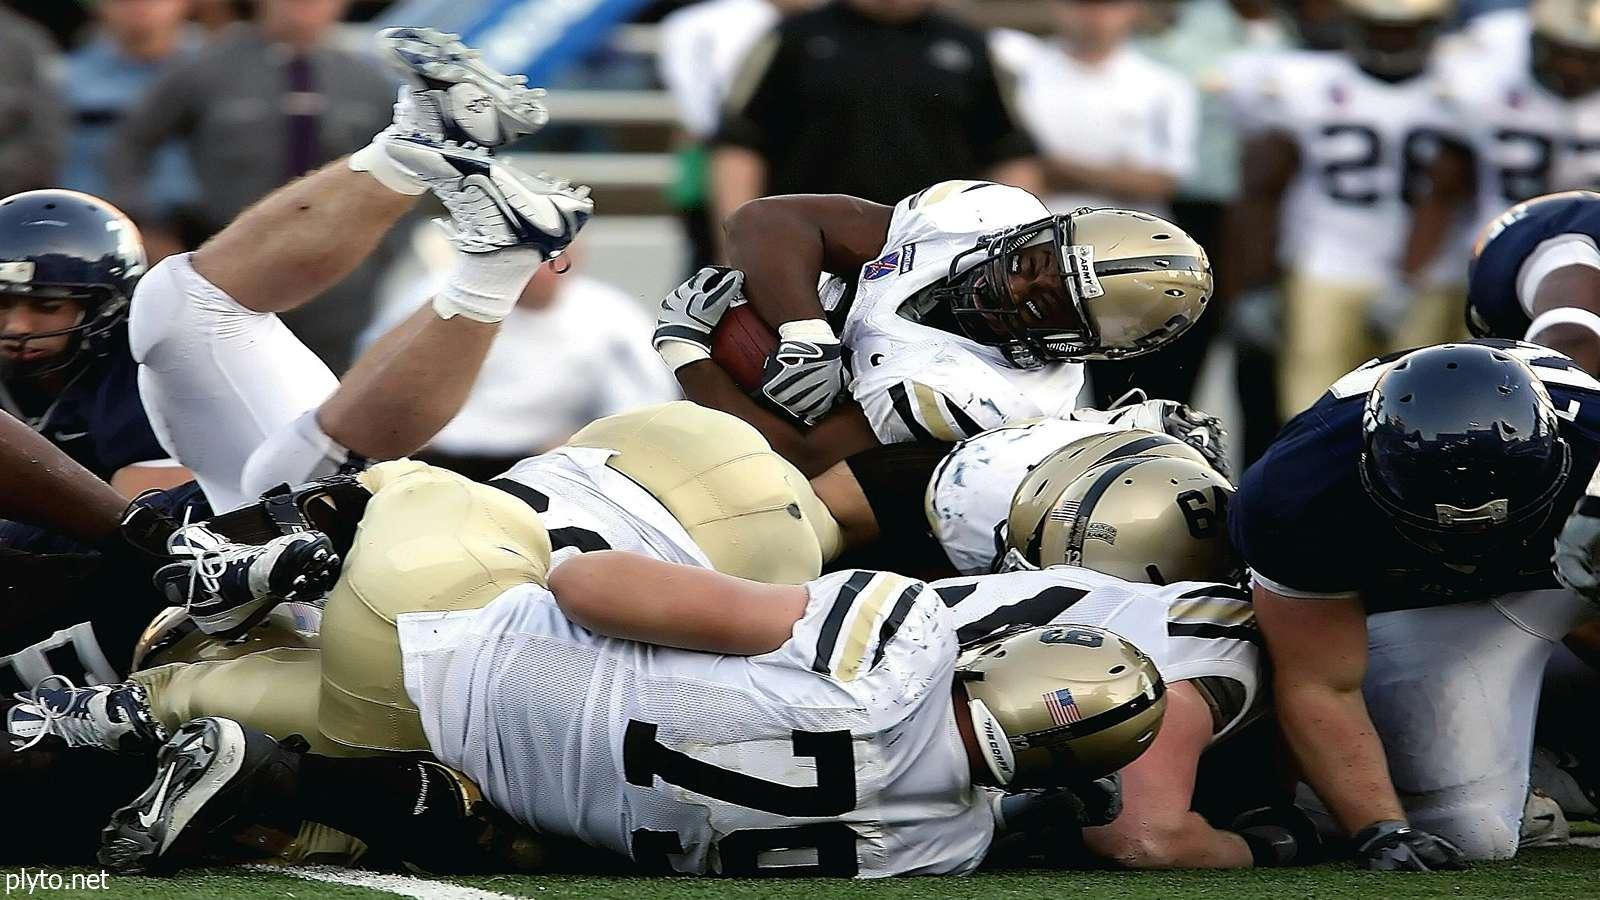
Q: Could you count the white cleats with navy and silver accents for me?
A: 2